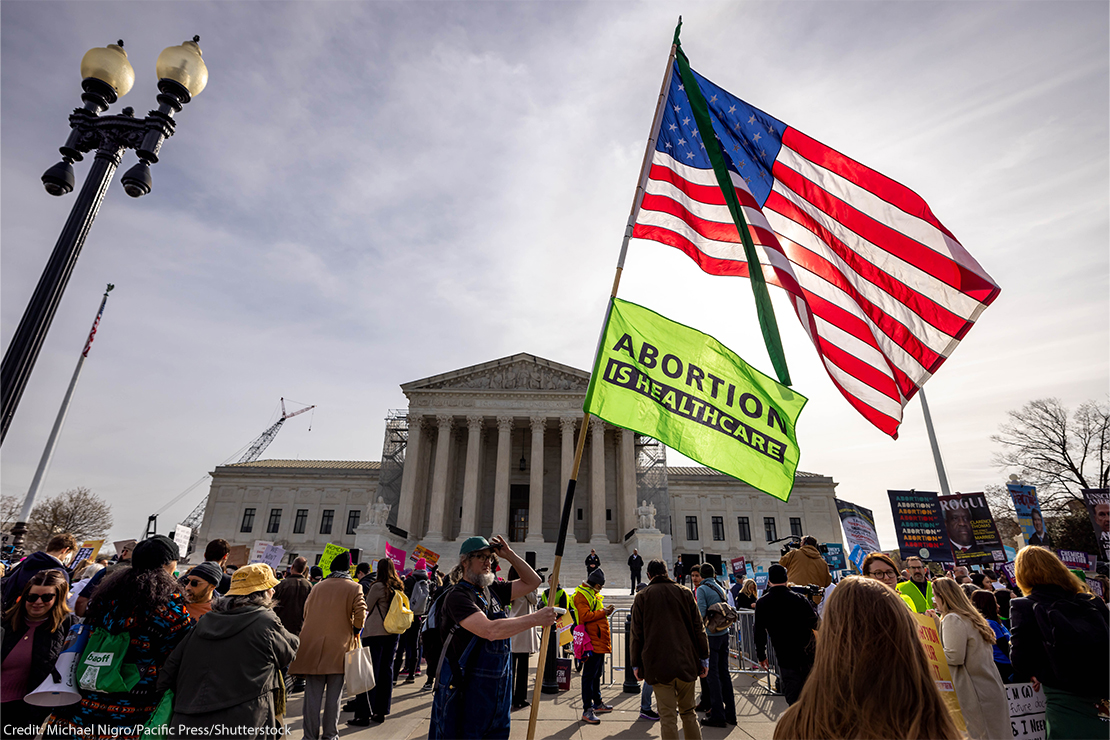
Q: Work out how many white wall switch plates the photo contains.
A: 0